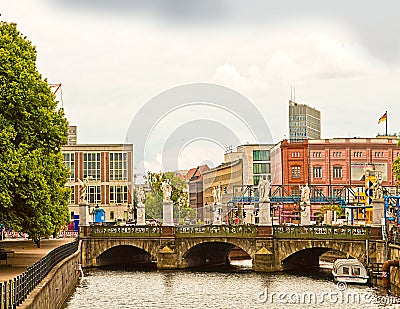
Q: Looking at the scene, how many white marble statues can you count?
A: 7